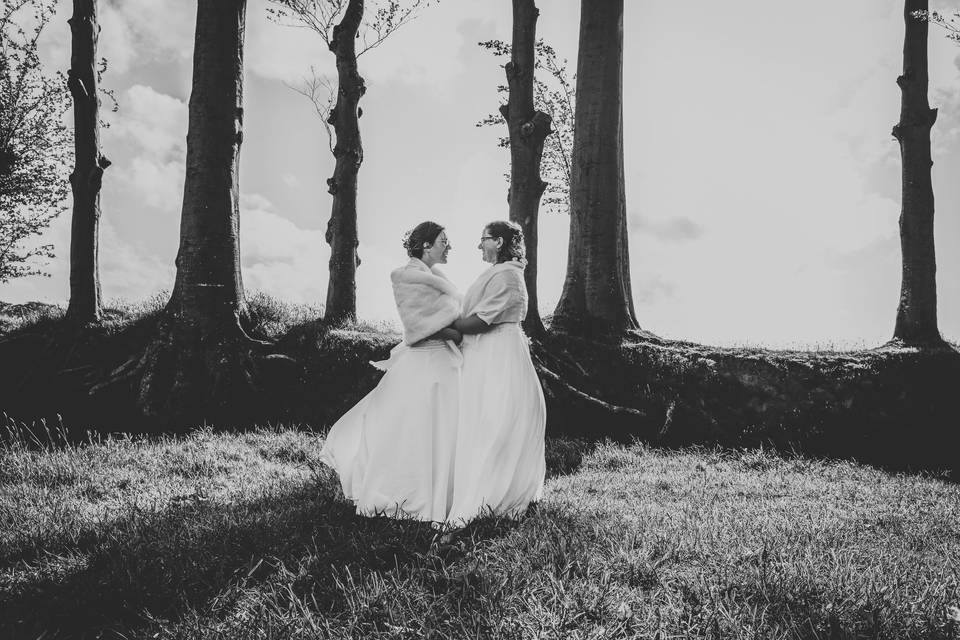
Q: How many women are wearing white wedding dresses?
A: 2